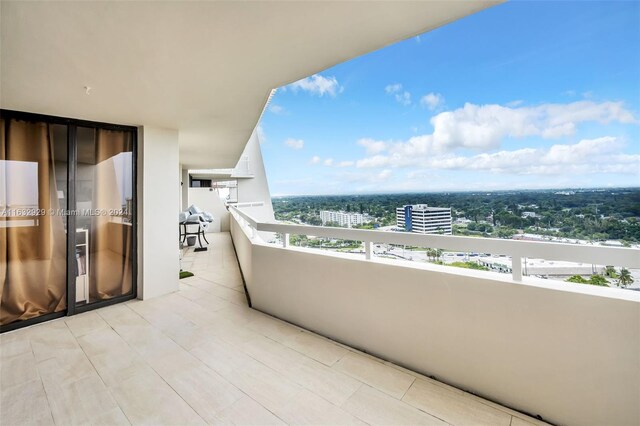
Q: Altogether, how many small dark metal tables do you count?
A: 1